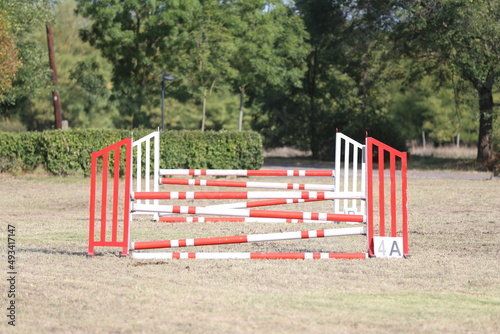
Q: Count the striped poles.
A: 8